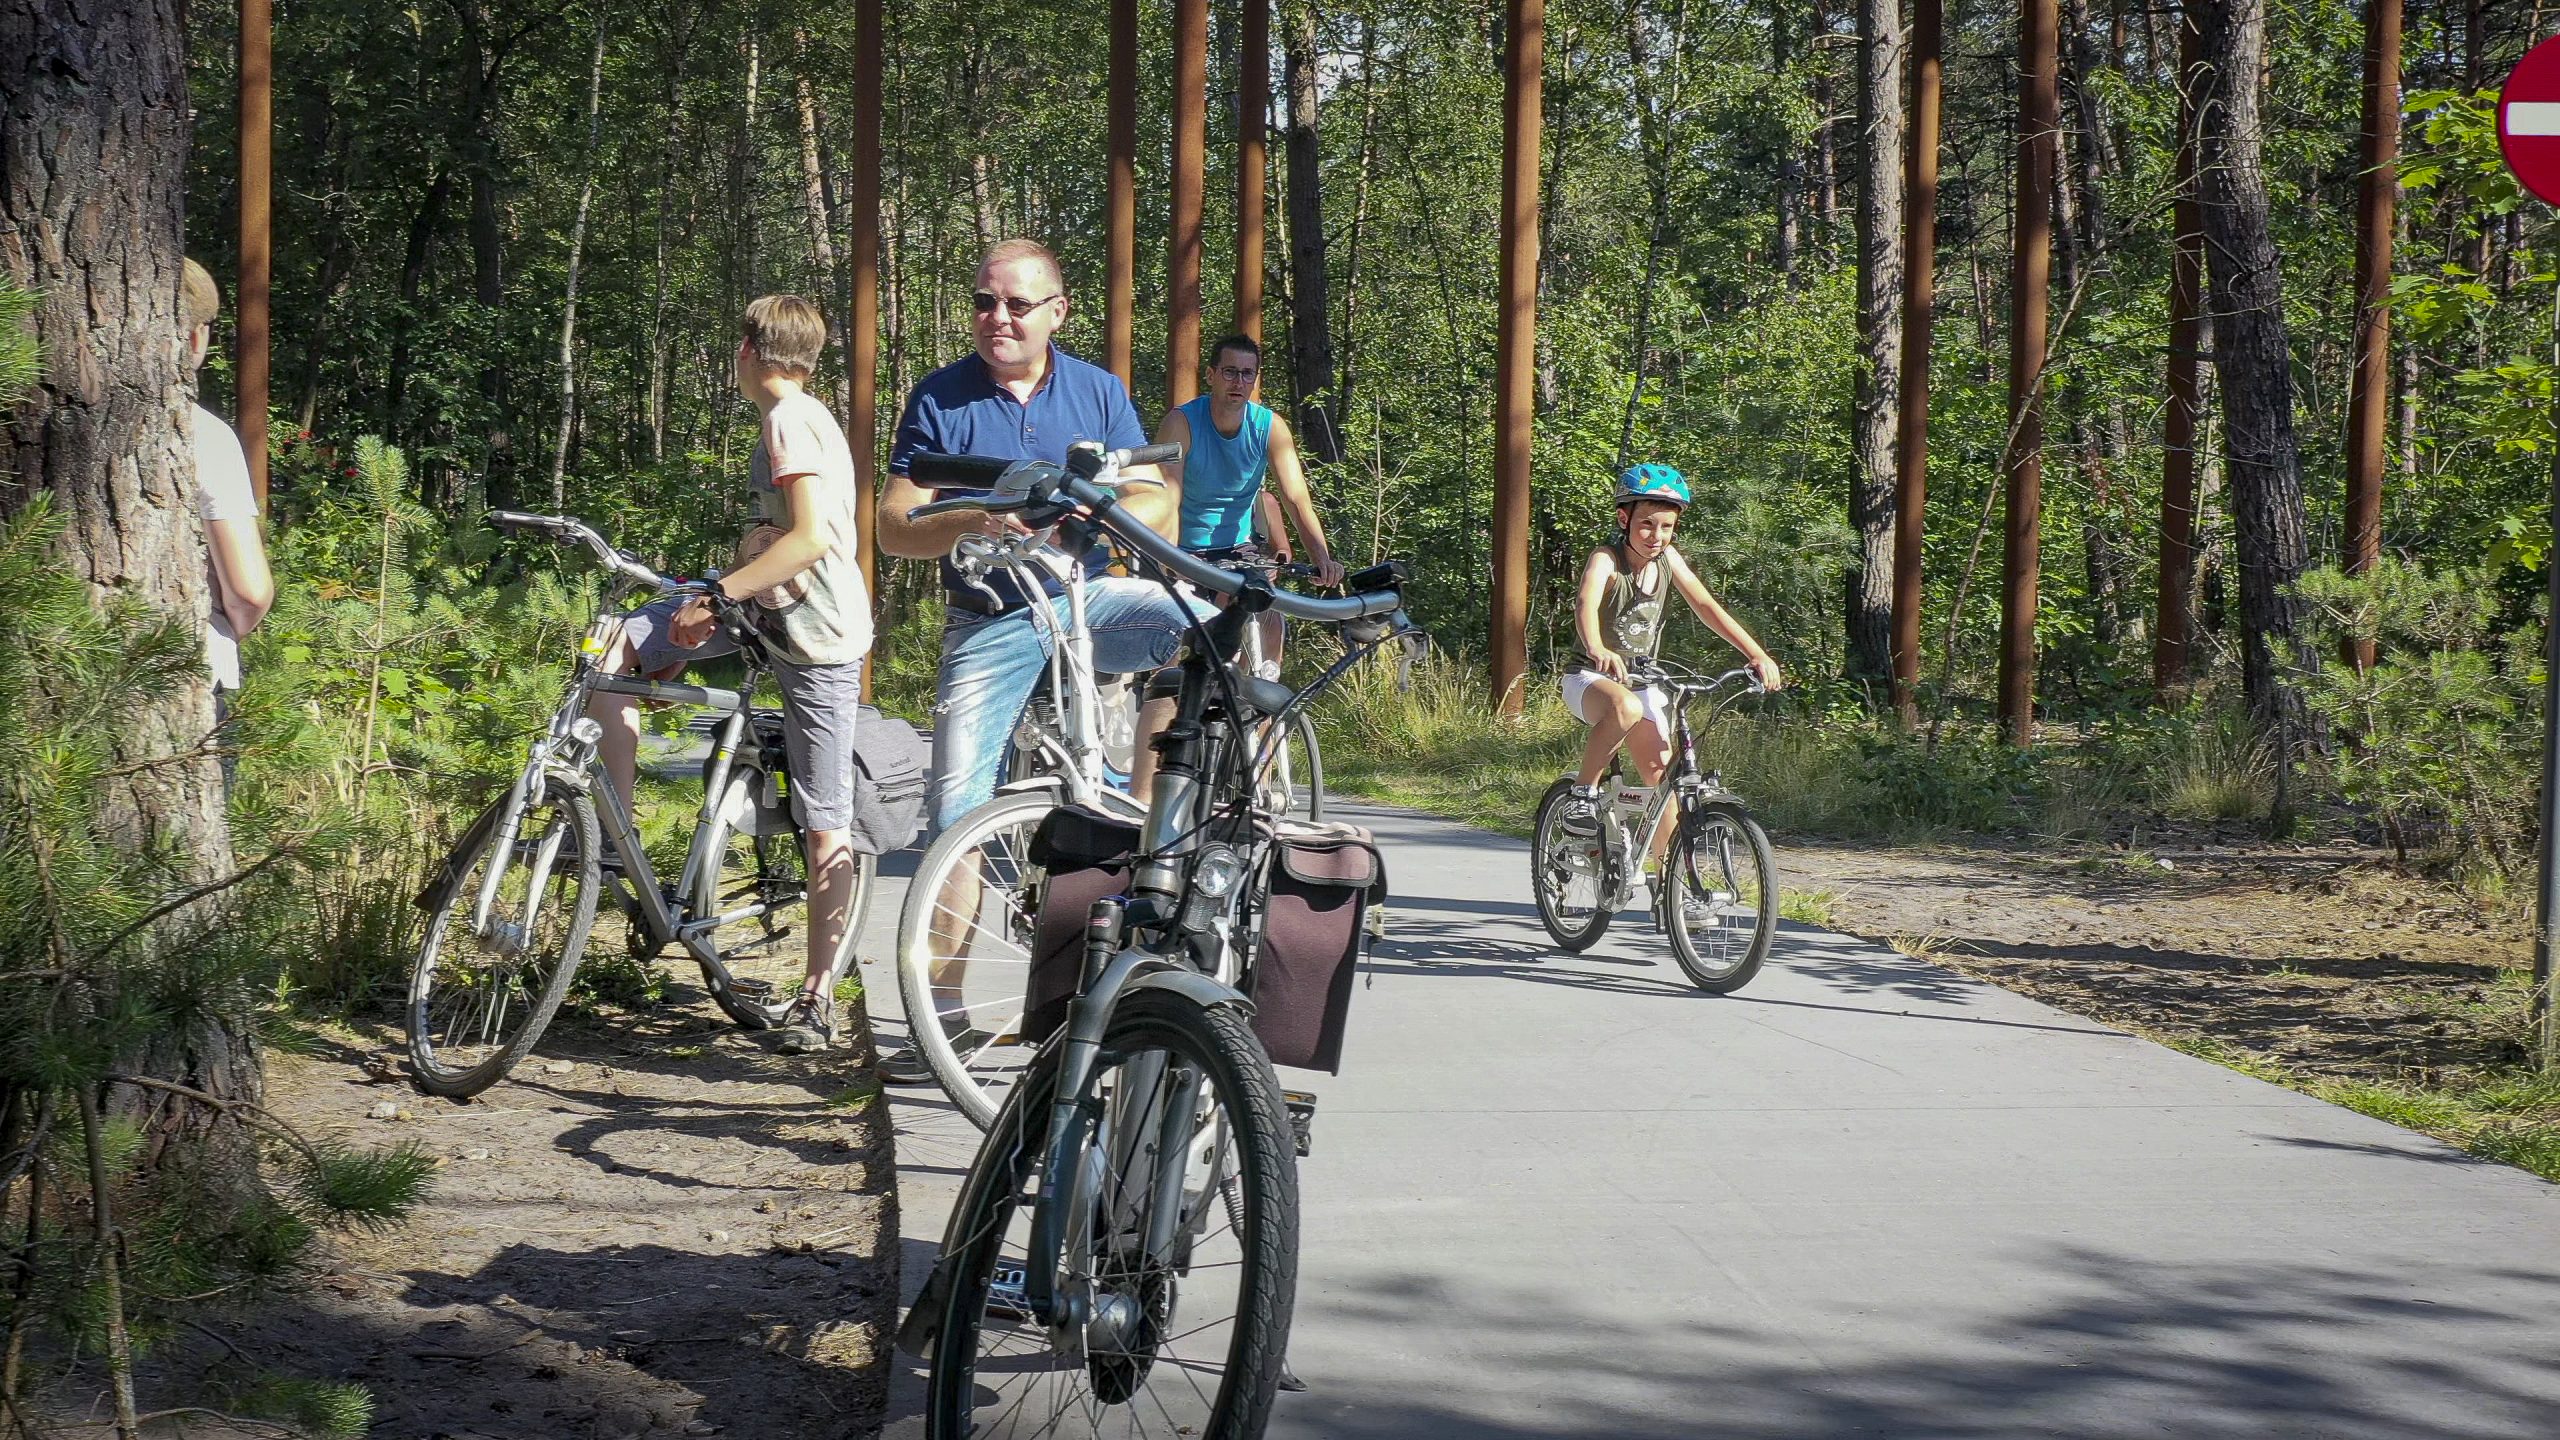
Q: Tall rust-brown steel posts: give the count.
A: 10